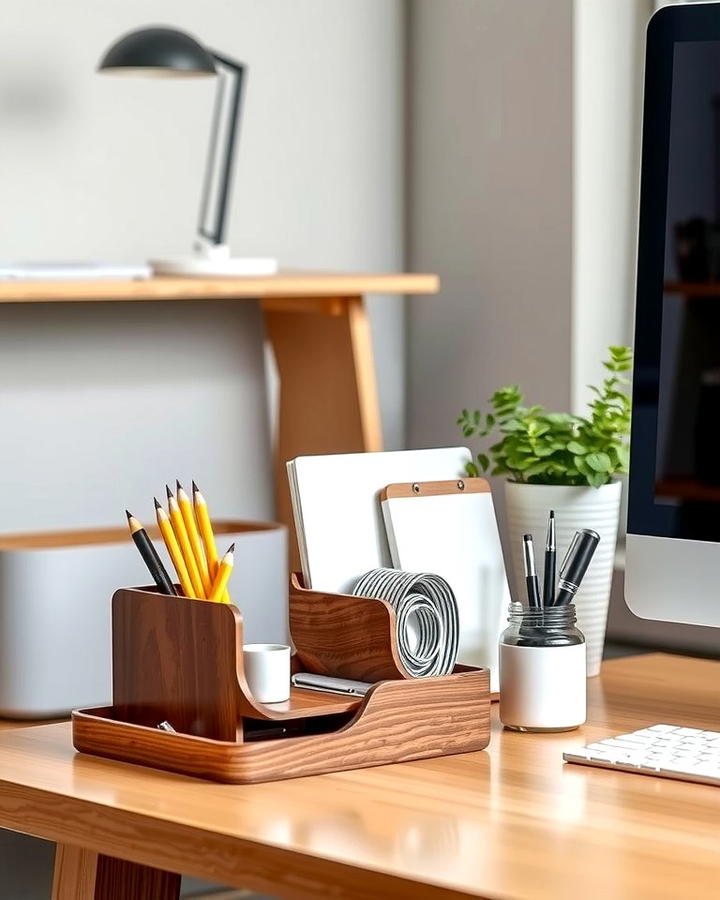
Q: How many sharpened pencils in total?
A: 6